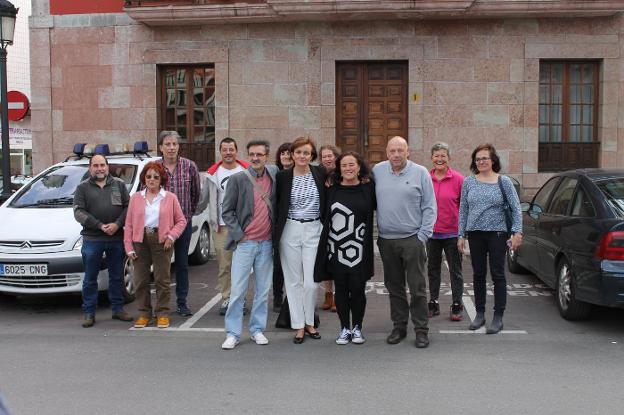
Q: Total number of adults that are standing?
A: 12